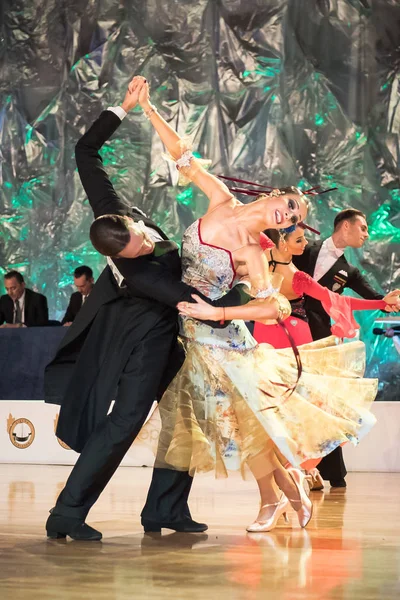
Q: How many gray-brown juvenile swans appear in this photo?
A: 0